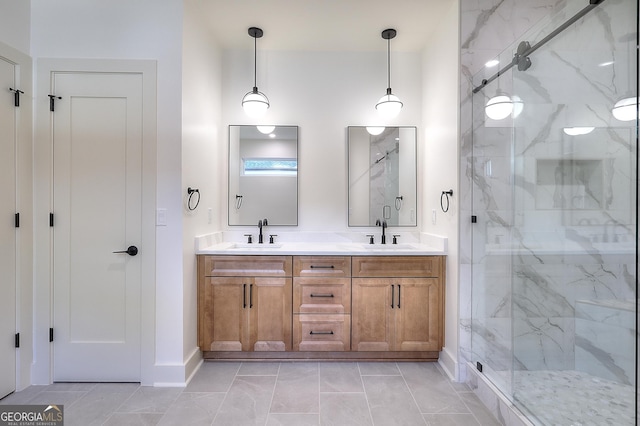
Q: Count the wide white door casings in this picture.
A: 2